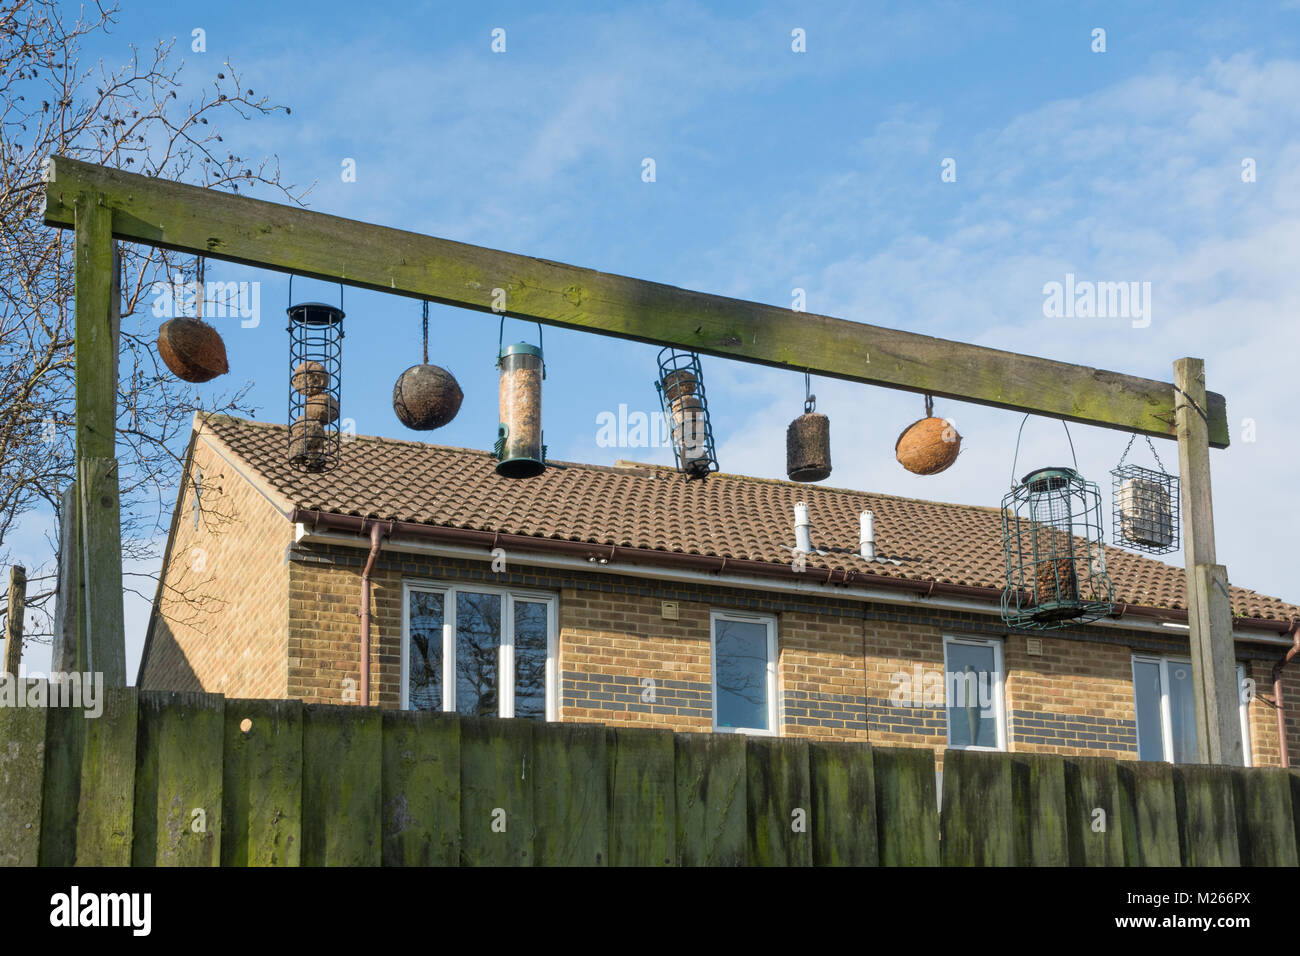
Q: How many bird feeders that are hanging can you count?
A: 9